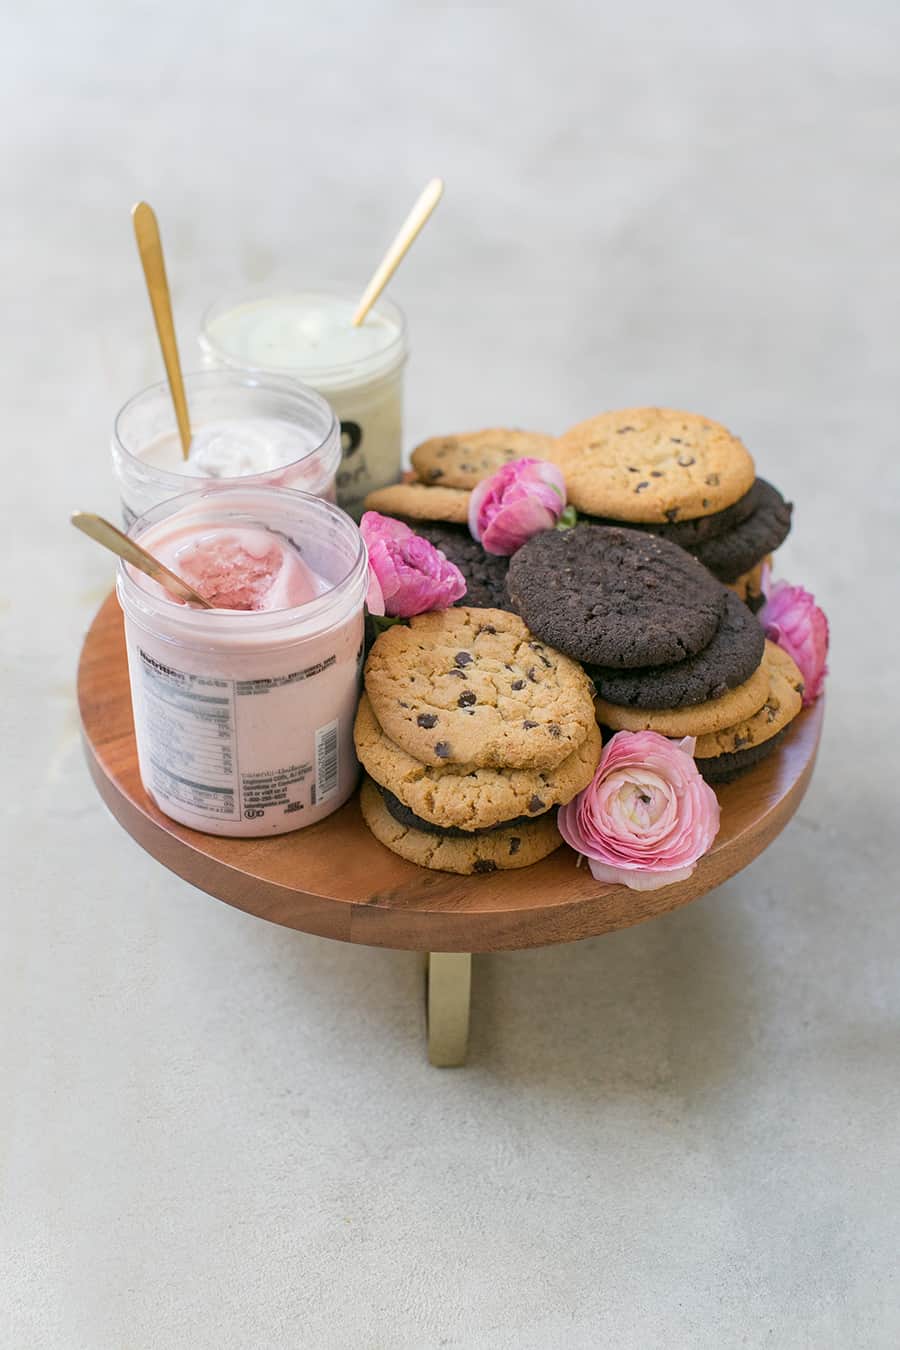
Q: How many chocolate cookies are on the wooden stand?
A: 7